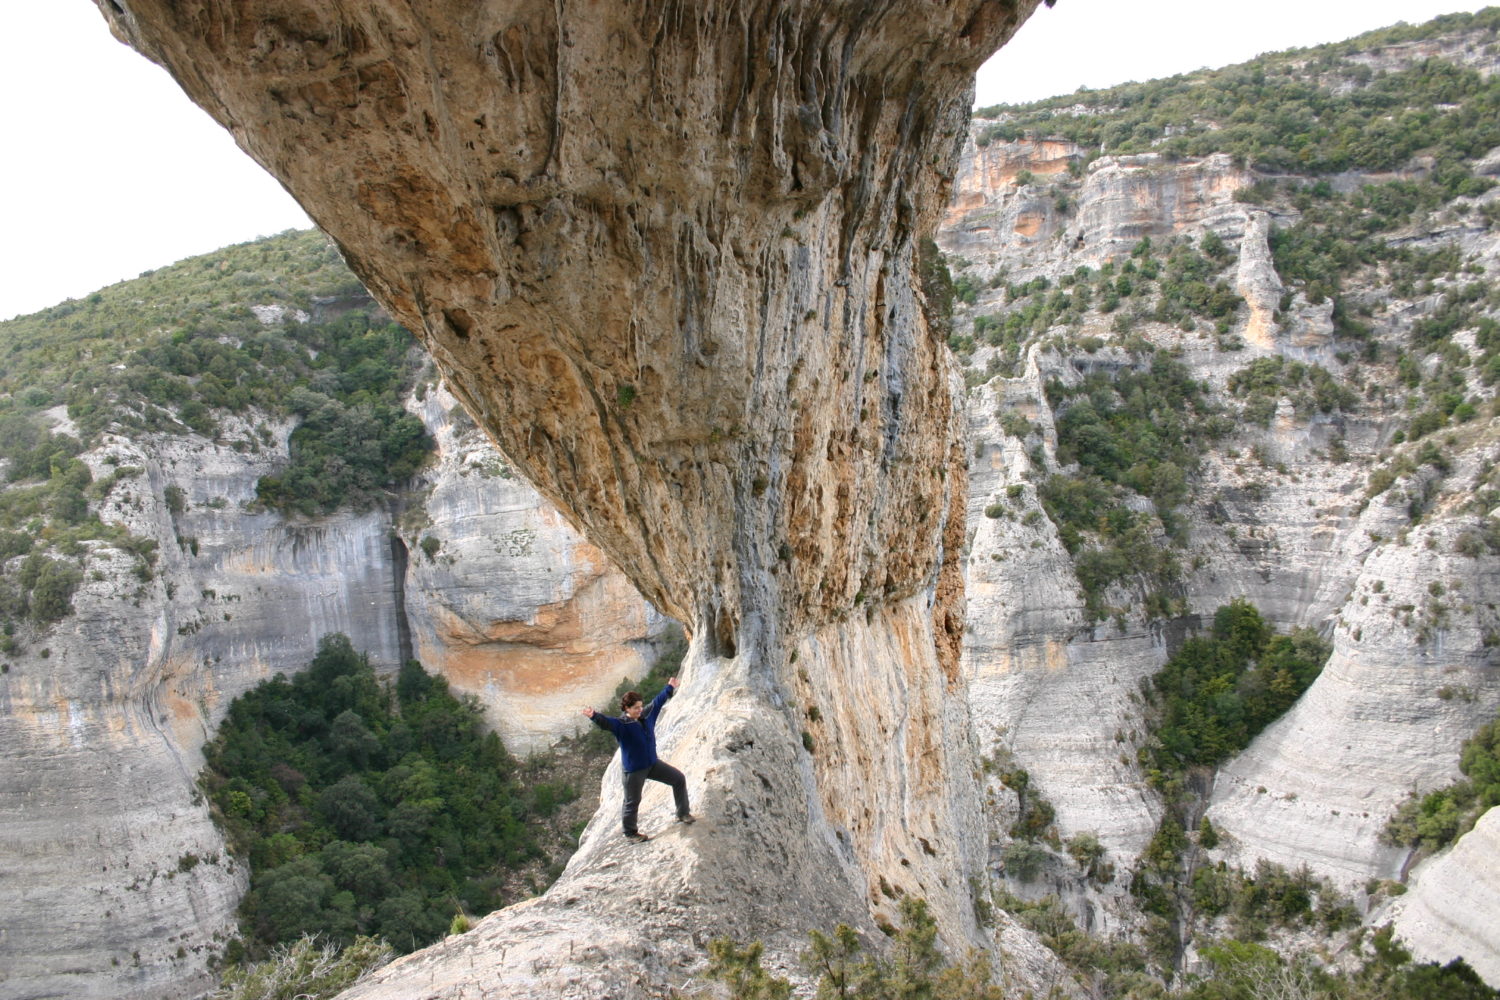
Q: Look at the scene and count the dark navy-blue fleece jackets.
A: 1